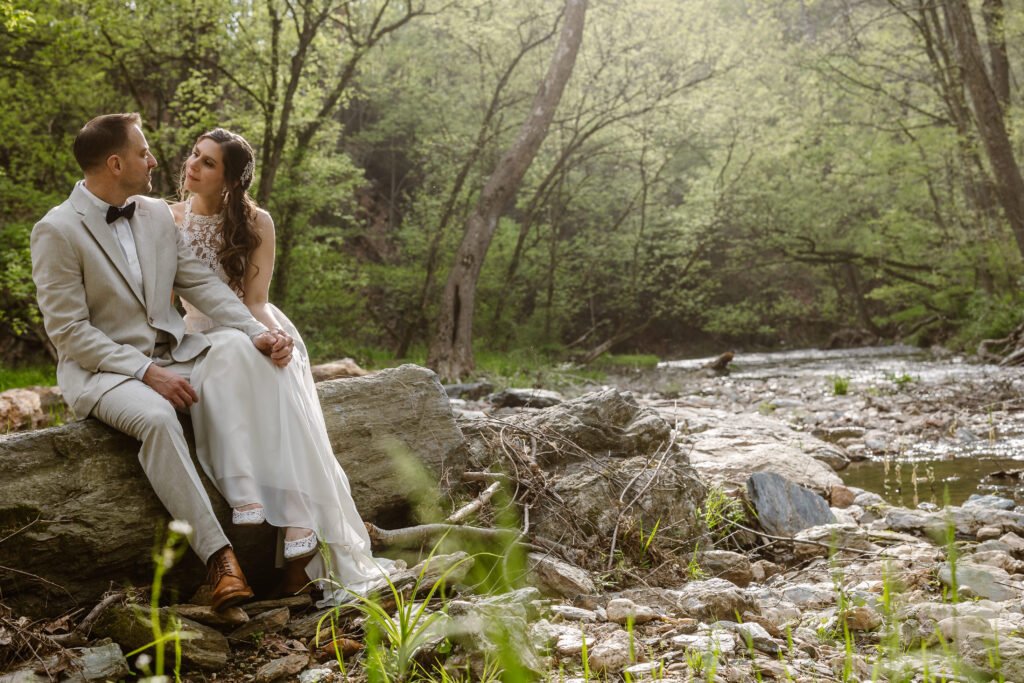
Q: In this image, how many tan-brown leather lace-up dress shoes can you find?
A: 2